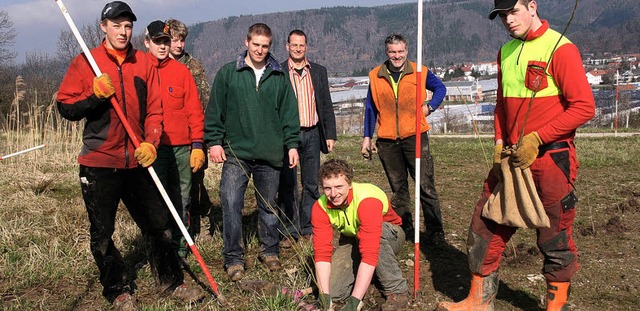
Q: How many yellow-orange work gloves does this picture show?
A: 5